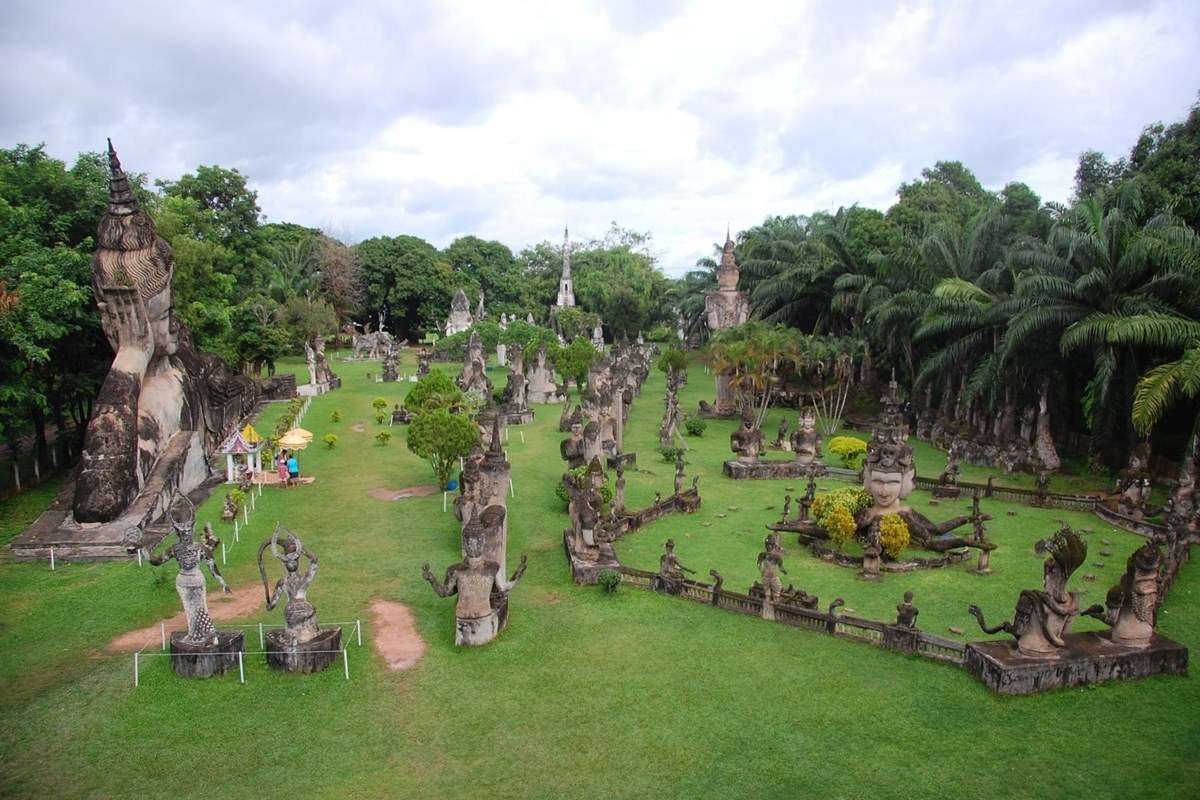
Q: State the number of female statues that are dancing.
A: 2